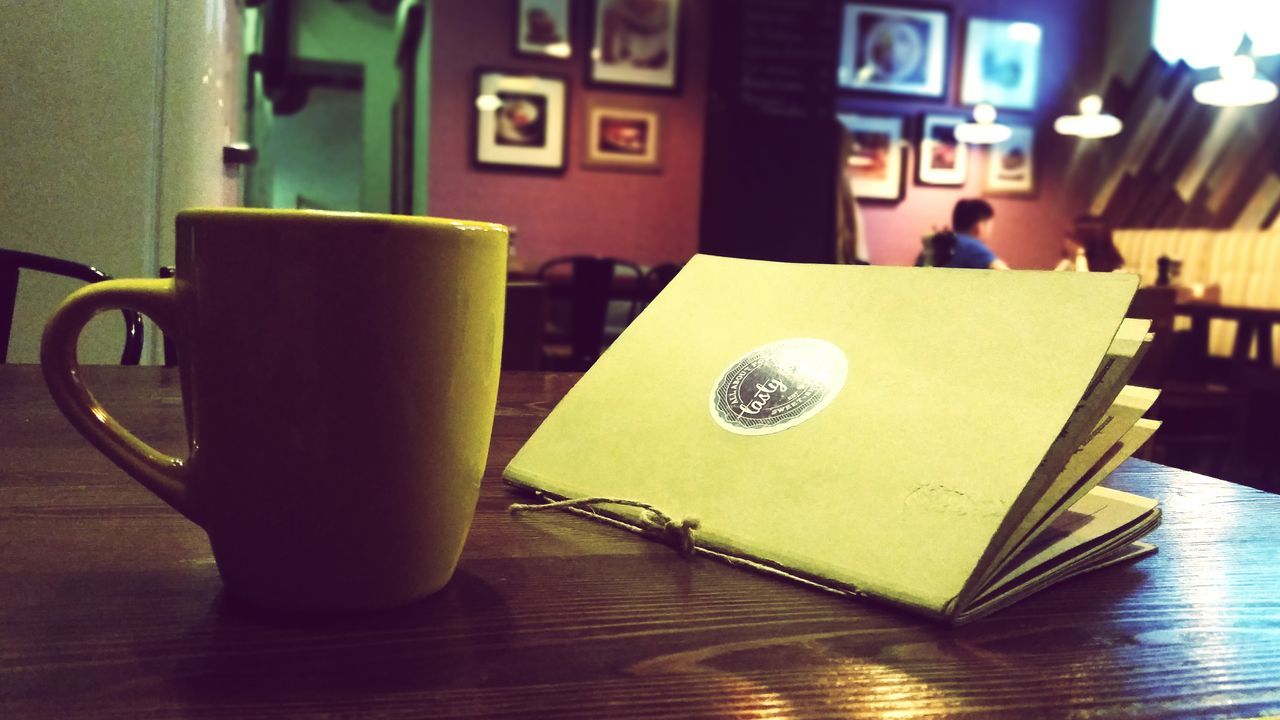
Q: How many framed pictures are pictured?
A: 9